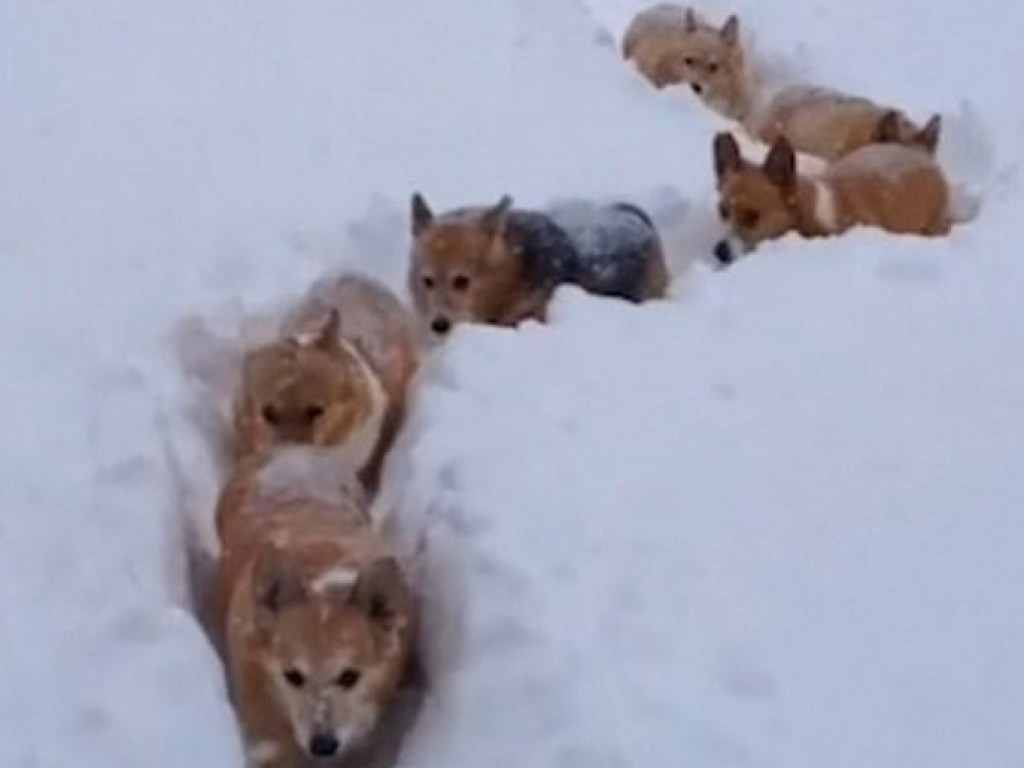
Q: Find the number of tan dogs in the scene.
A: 5